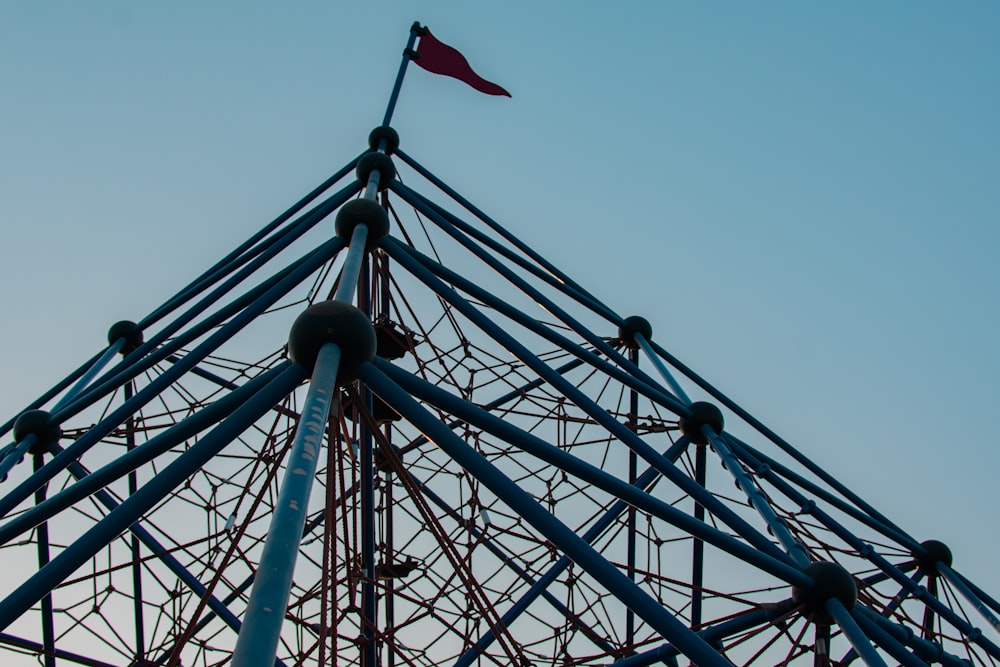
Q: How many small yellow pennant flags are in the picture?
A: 0